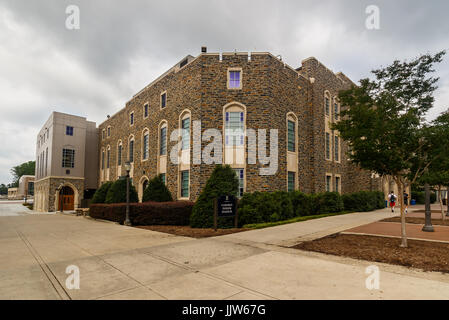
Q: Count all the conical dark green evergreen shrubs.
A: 4